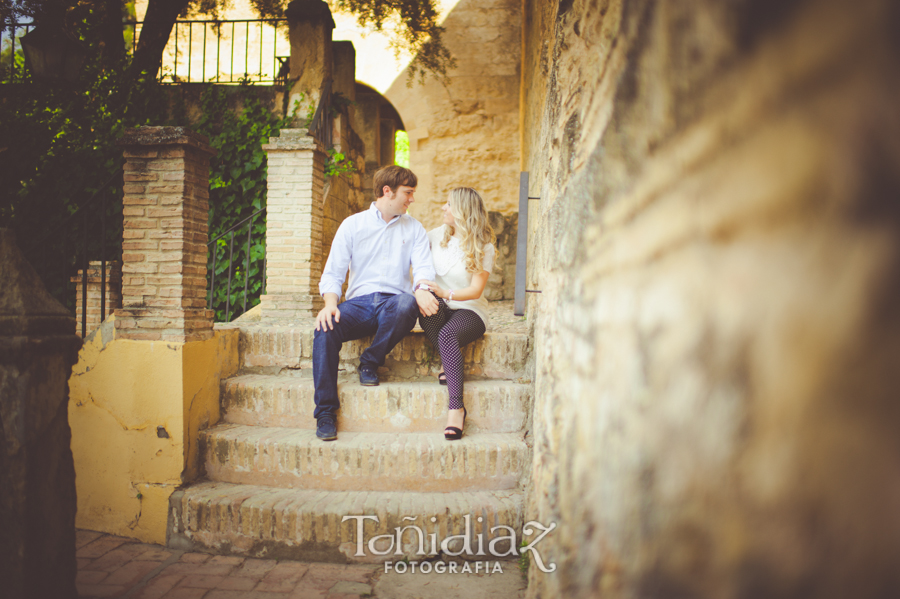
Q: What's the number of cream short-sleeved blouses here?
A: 1